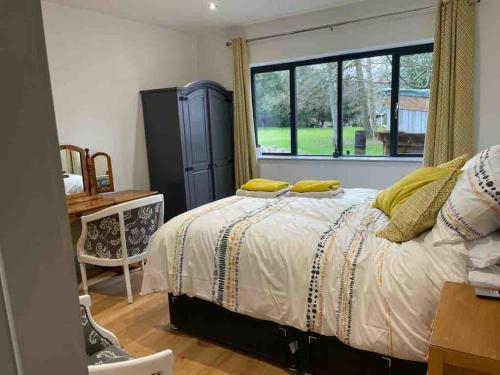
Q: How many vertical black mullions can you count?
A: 3